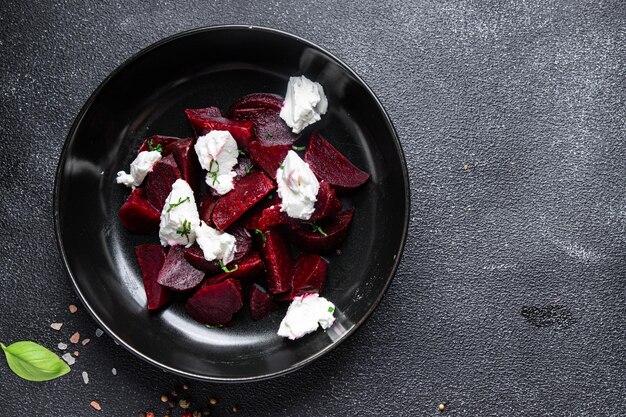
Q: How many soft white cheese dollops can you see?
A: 7